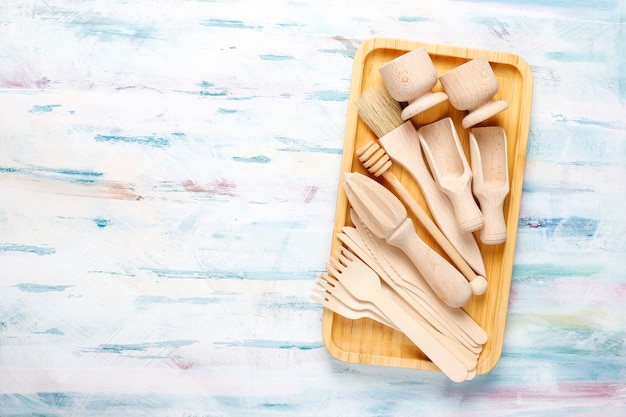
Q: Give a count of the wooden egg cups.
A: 2